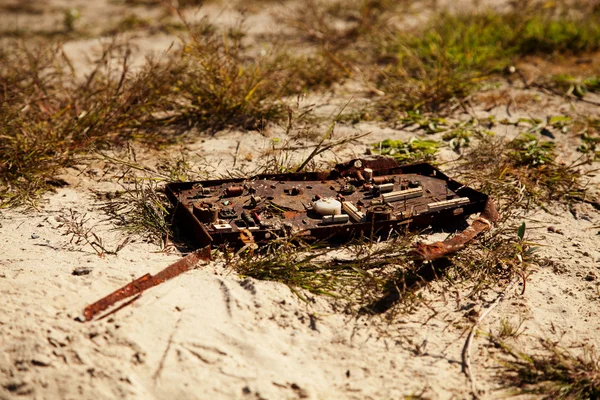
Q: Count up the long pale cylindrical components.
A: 5